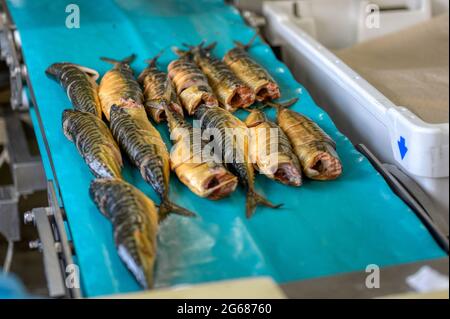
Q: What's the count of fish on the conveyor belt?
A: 13